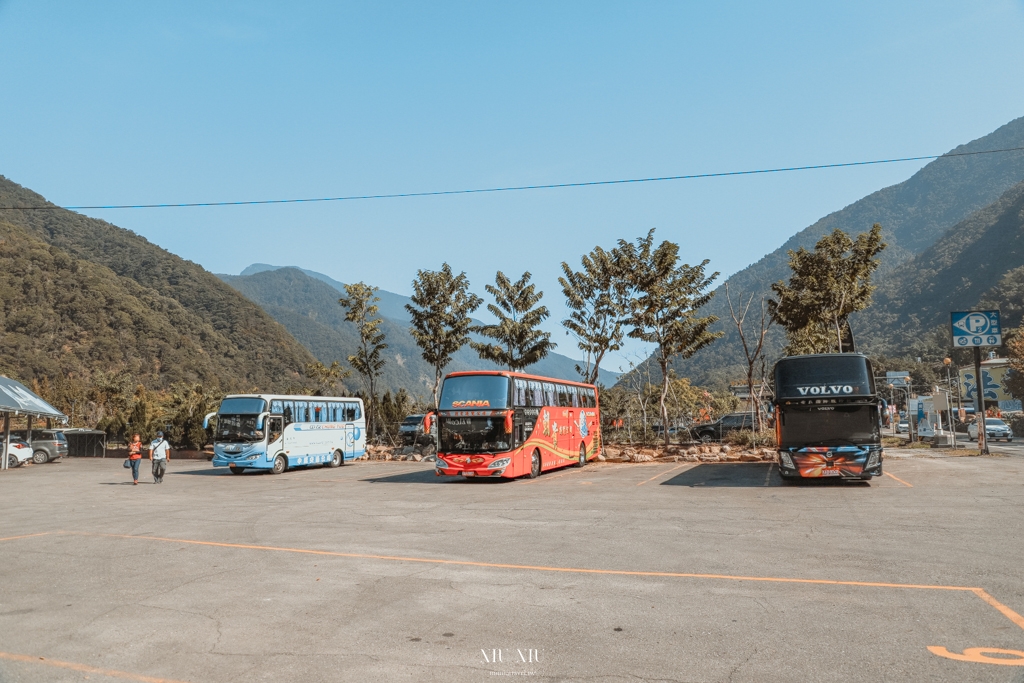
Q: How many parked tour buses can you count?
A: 3